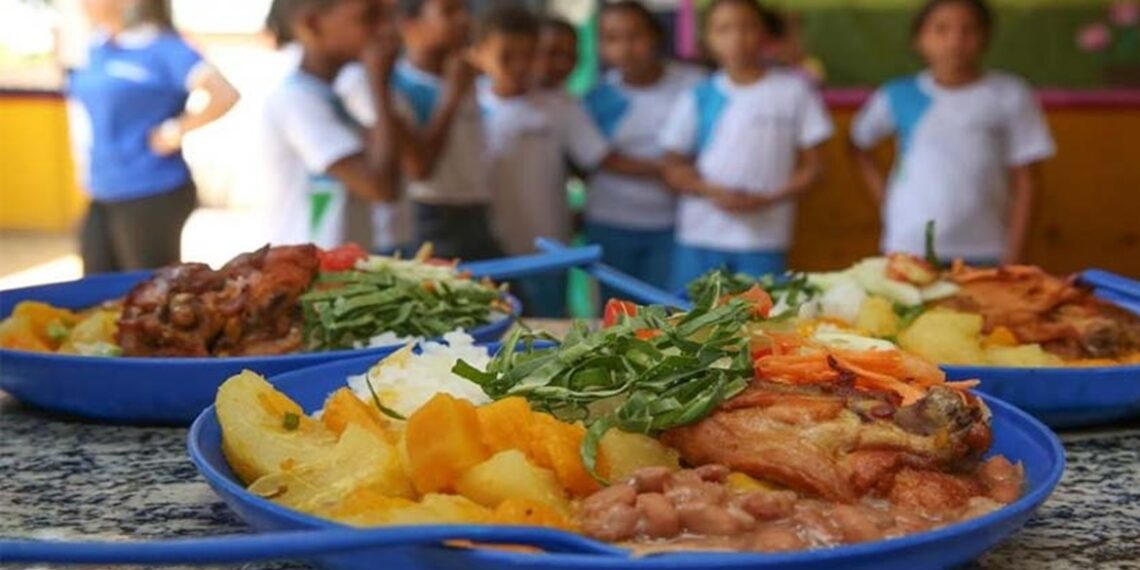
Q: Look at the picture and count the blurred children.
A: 7